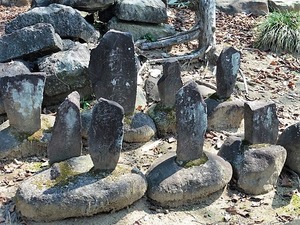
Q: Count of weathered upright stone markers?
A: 8